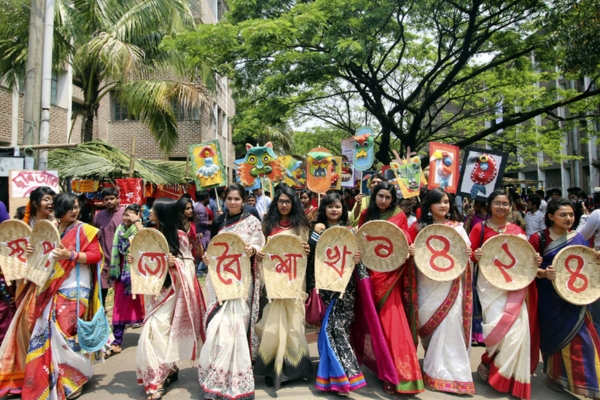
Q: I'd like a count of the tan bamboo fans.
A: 10